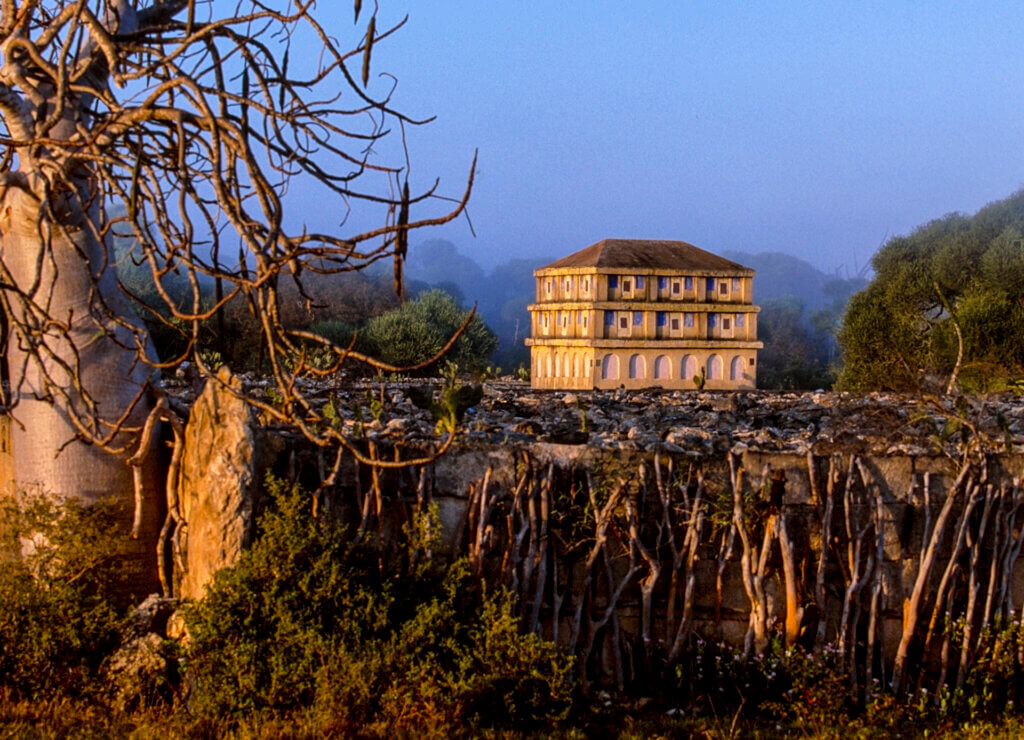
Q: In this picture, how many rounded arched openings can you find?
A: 12